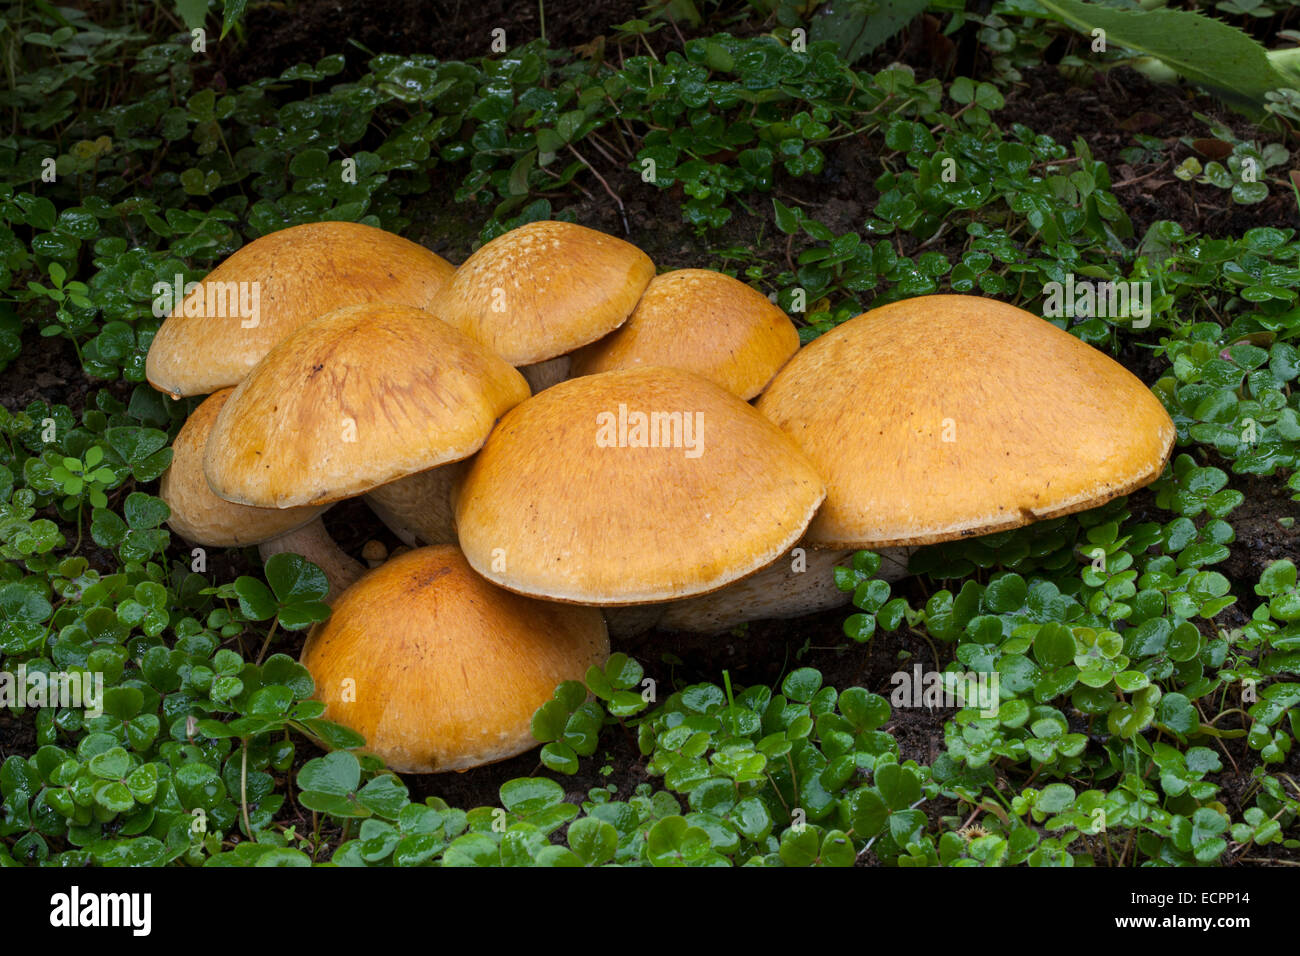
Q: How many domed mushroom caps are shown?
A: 8